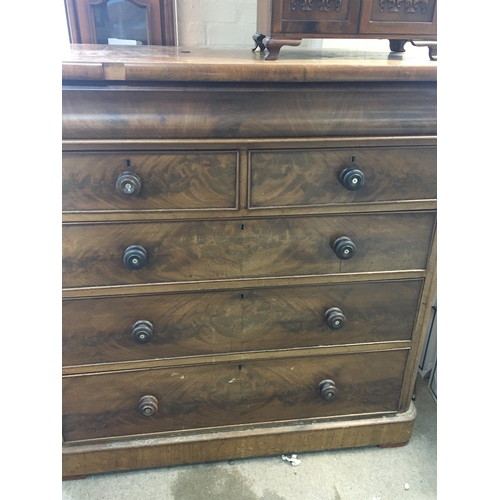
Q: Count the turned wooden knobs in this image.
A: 8